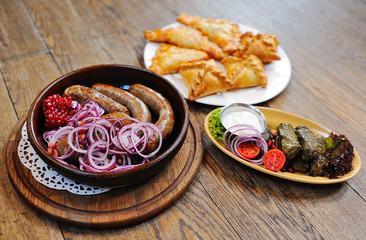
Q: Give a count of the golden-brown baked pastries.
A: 6